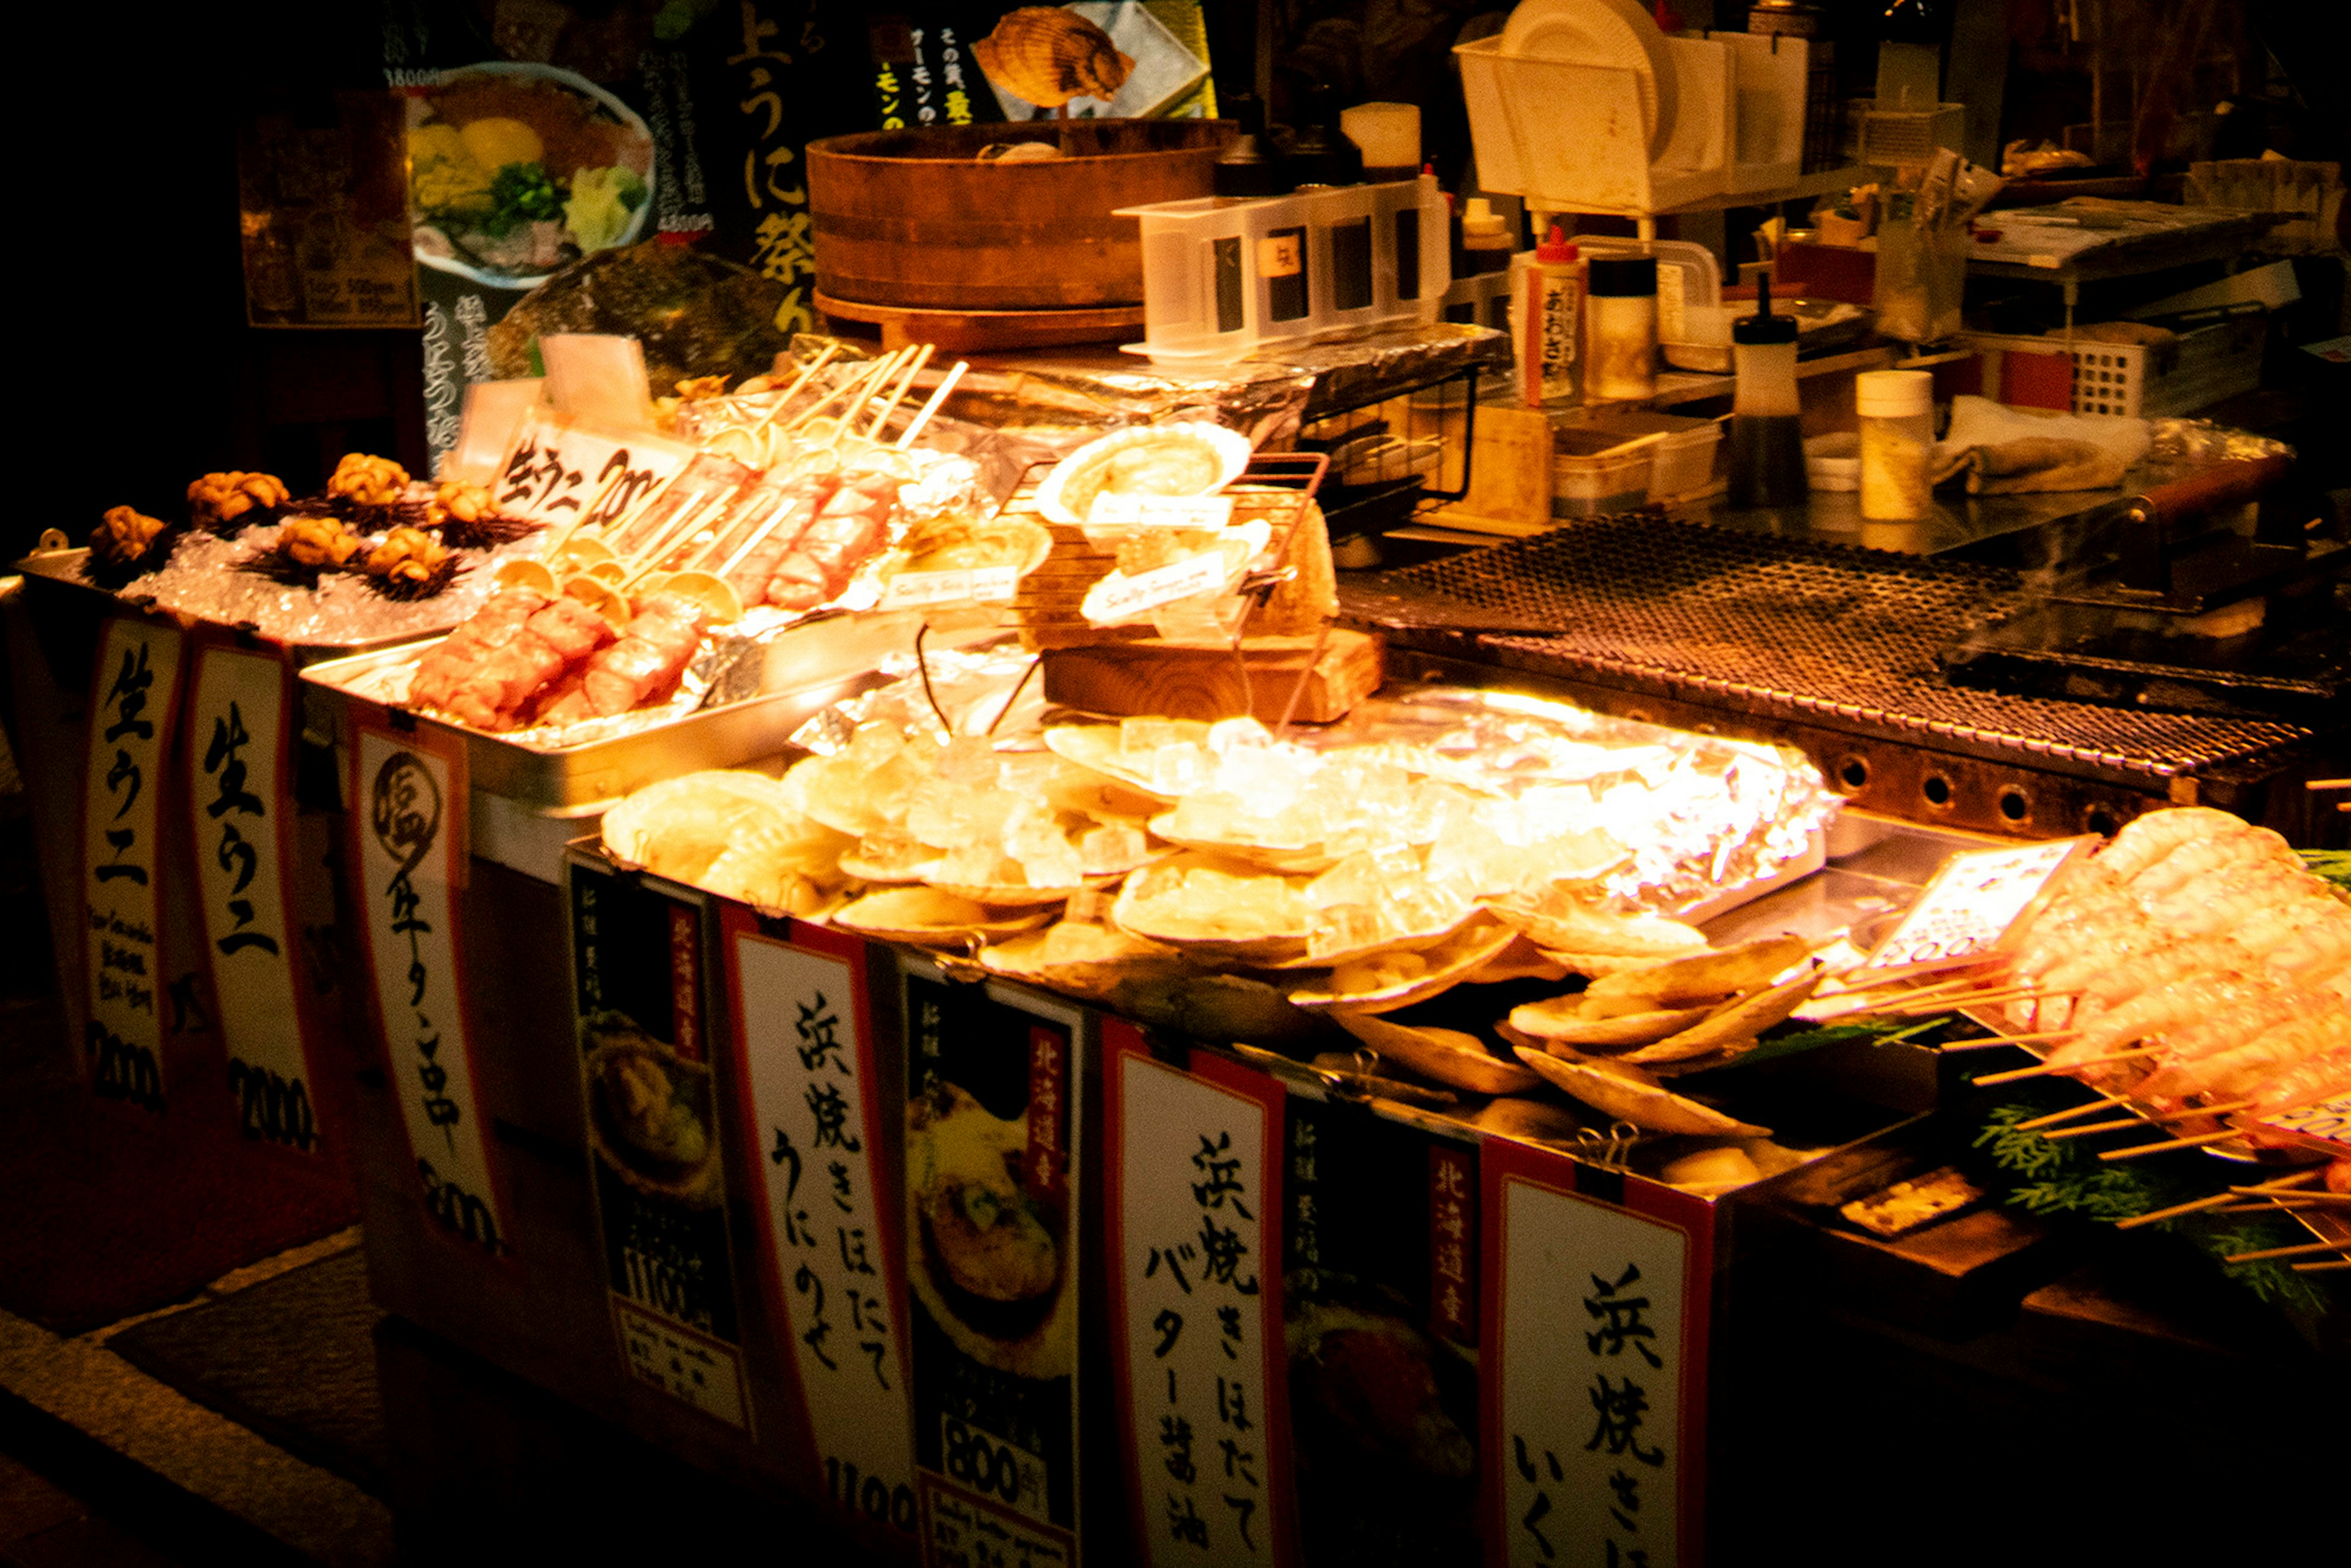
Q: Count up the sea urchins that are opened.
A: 6